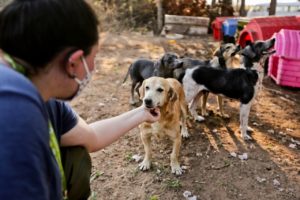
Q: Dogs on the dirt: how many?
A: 4